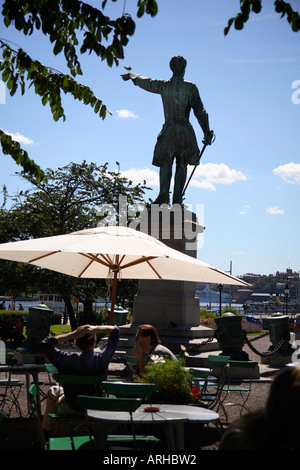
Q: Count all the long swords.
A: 1